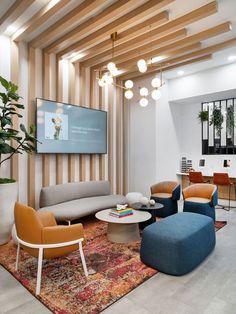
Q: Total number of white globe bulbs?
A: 12